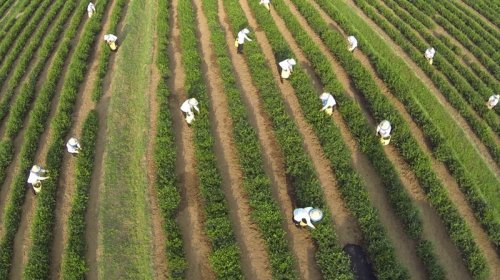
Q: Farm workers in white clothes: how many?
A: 14